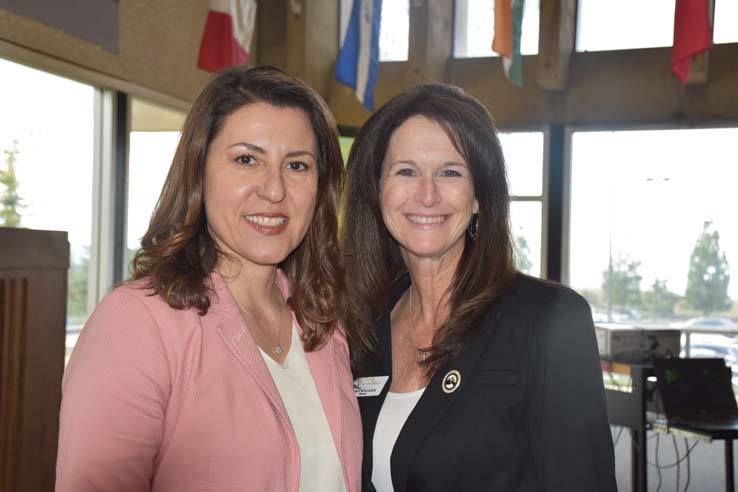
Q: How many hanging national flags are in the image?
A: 4